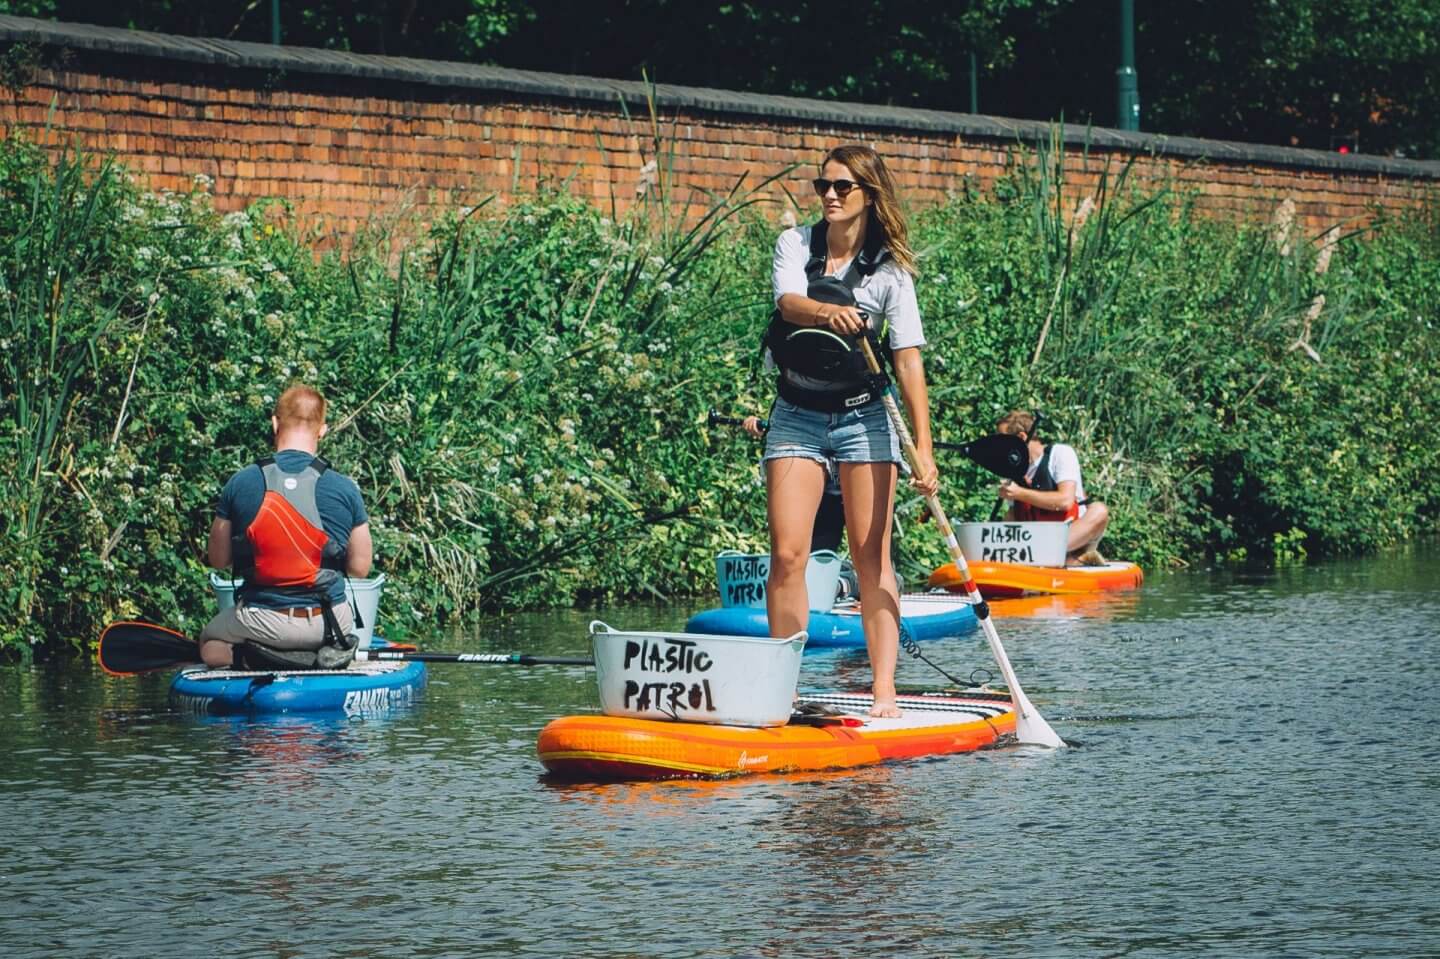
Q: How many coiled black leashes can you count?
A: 1